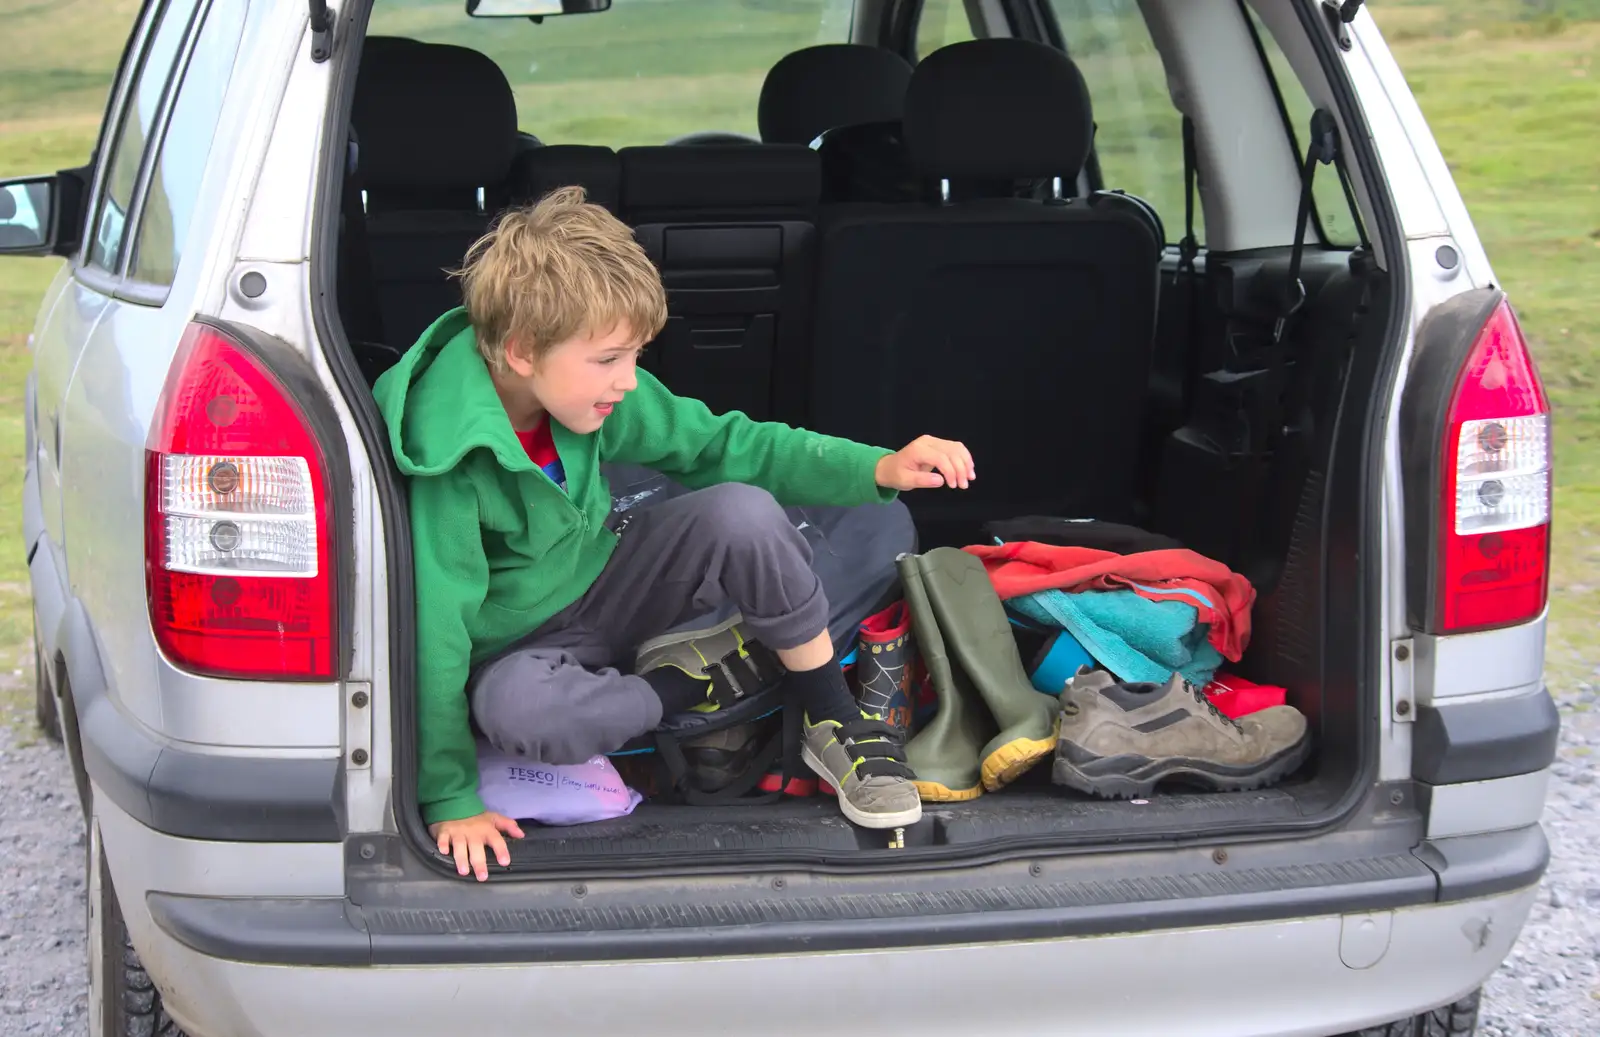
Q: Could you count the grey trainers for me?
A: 2